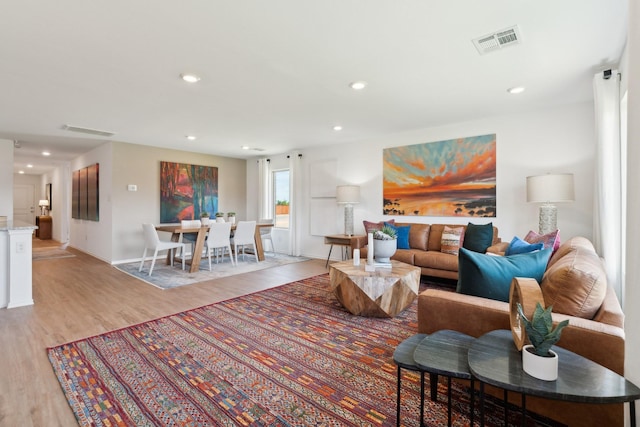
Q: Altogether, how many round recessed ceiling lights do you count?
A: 9